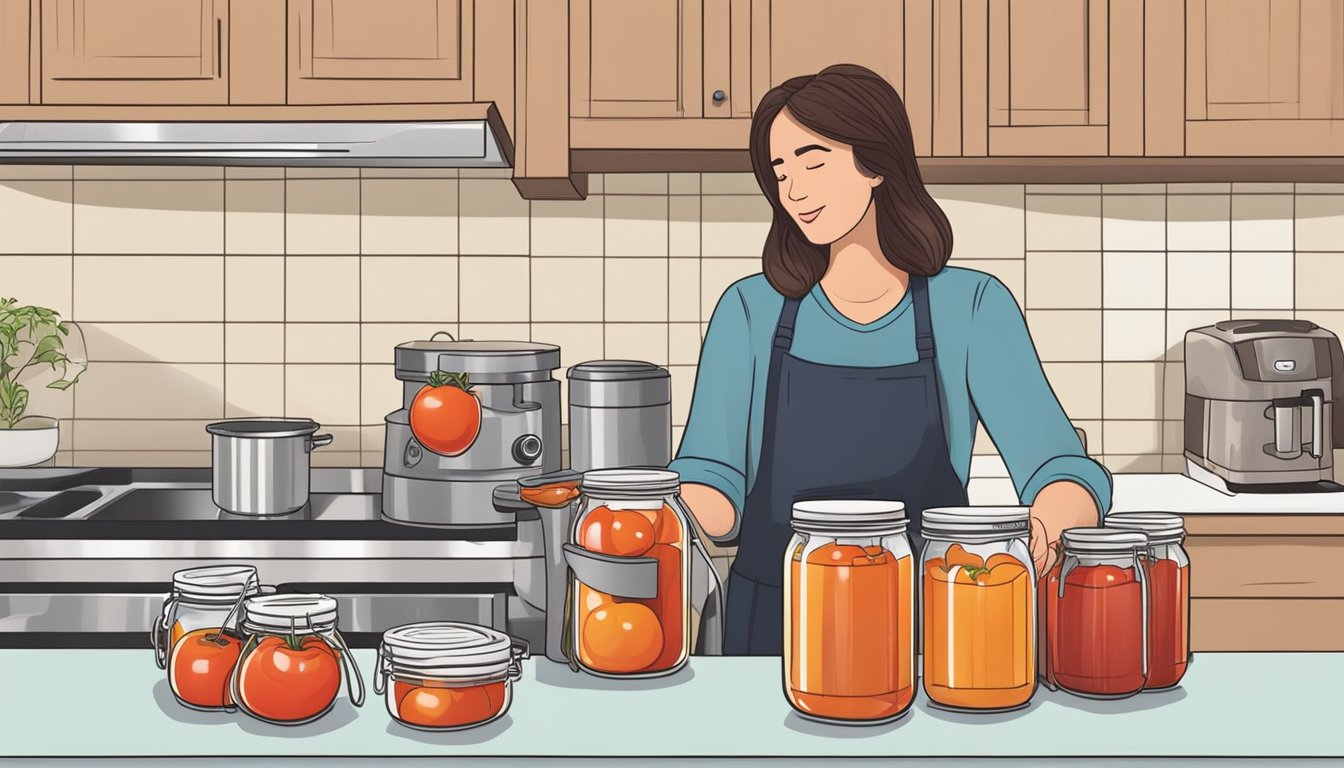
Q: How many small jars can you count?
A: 3